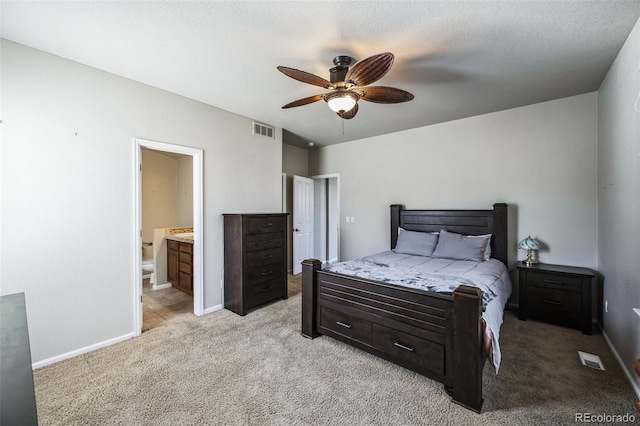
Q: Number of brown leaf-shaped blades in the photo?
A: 5